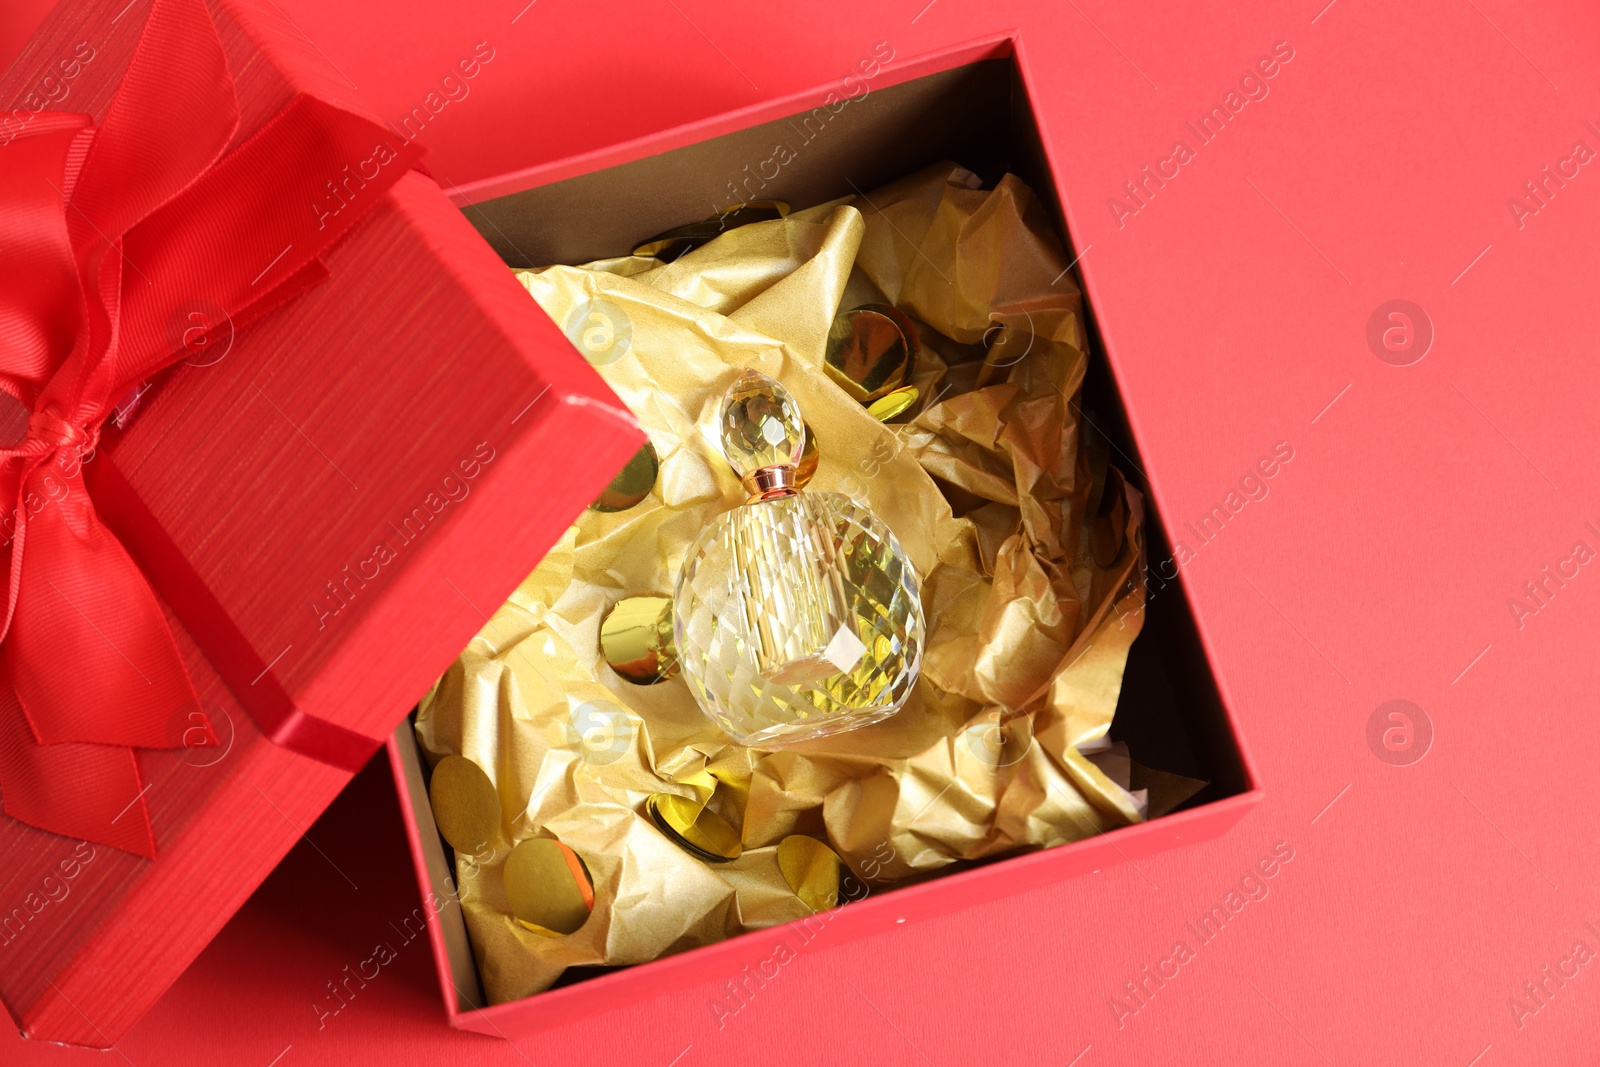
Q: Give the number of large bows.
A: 1